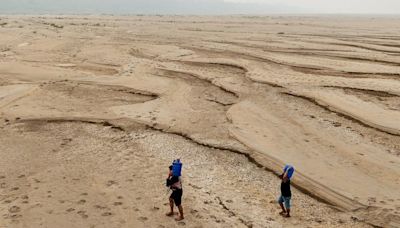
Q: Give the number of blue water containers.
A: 2